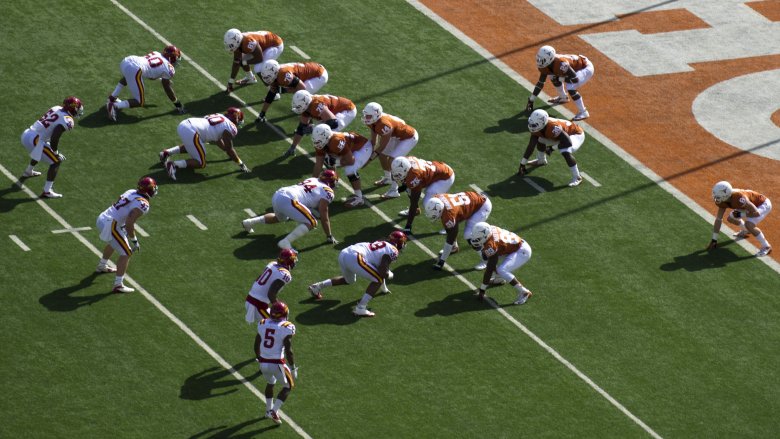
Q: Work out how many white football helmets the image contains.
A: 11